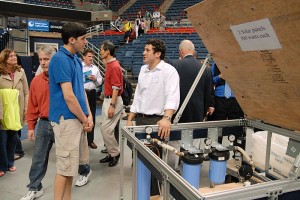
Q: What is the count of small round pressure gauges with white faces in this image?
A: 3